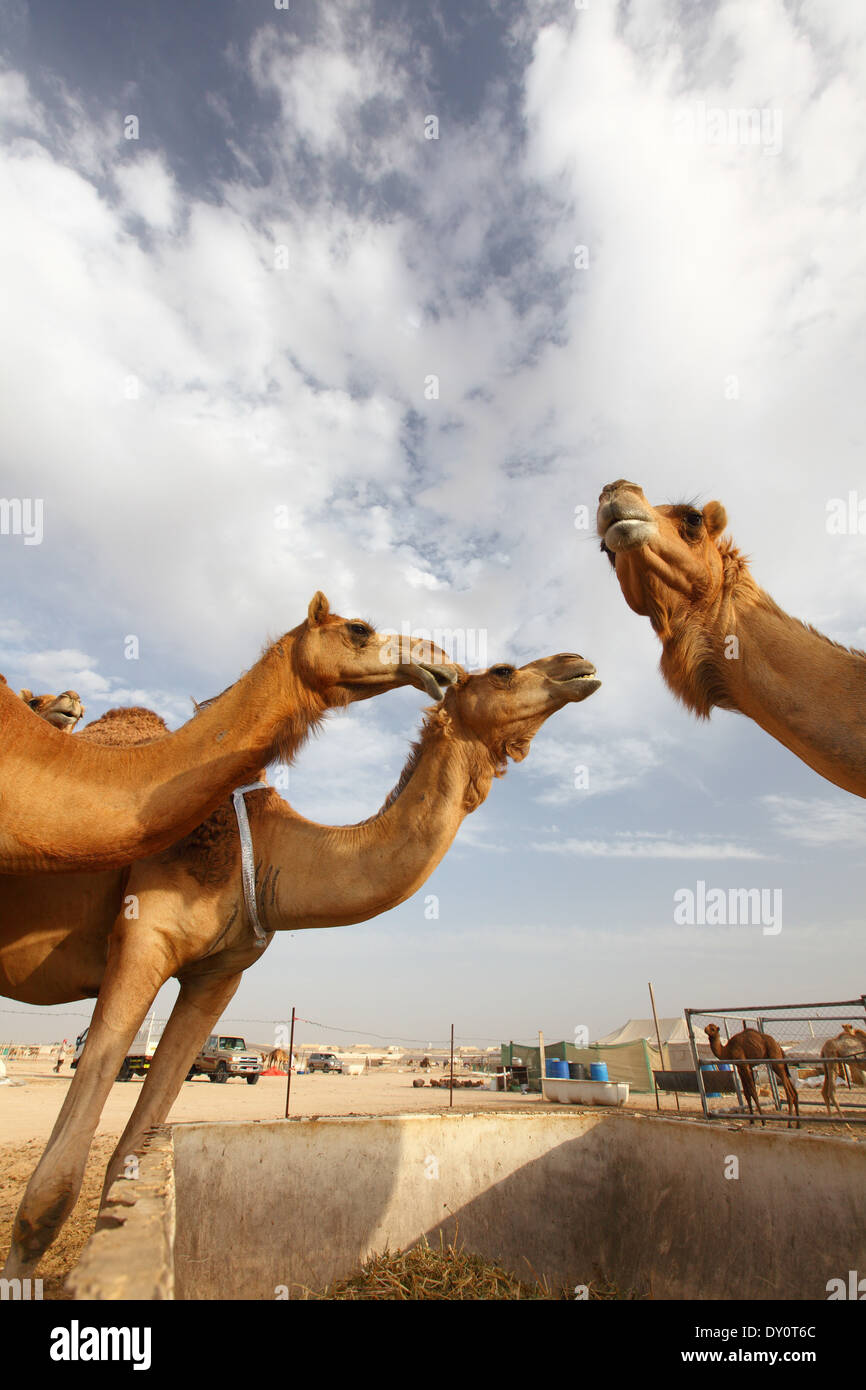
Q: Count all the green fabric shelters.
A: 1